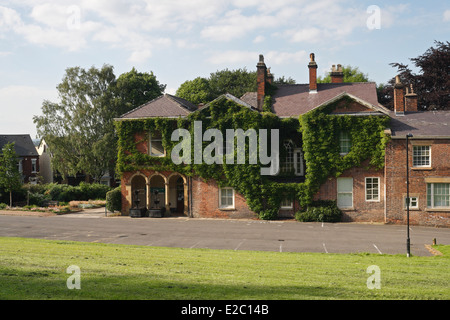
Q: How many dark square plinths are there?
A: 2